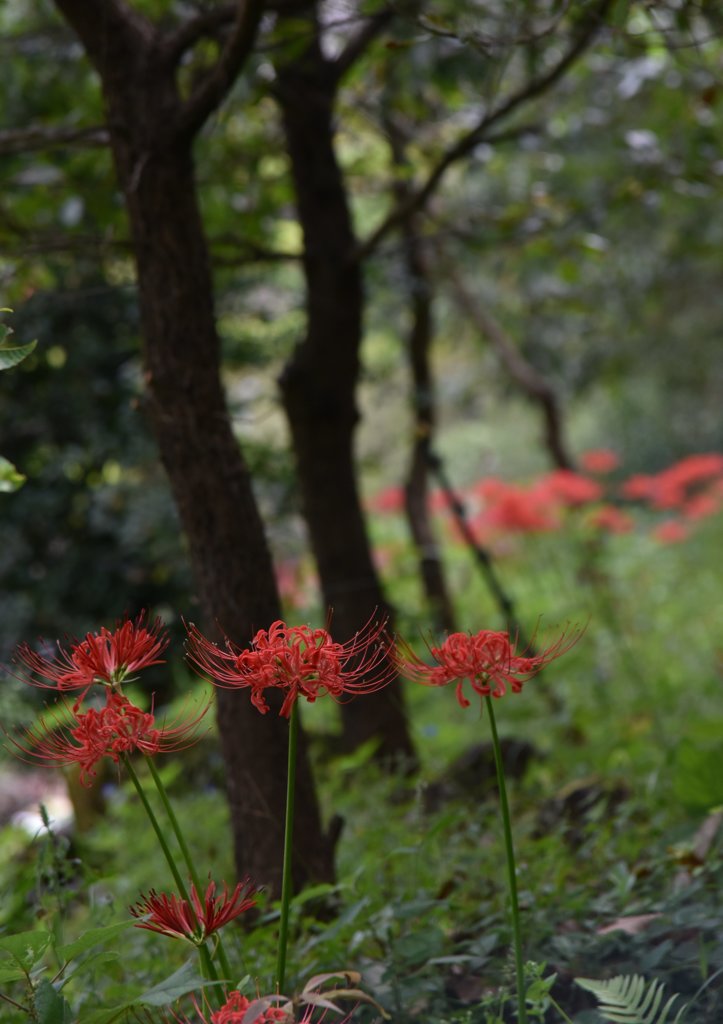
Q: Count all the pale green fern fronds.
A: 1